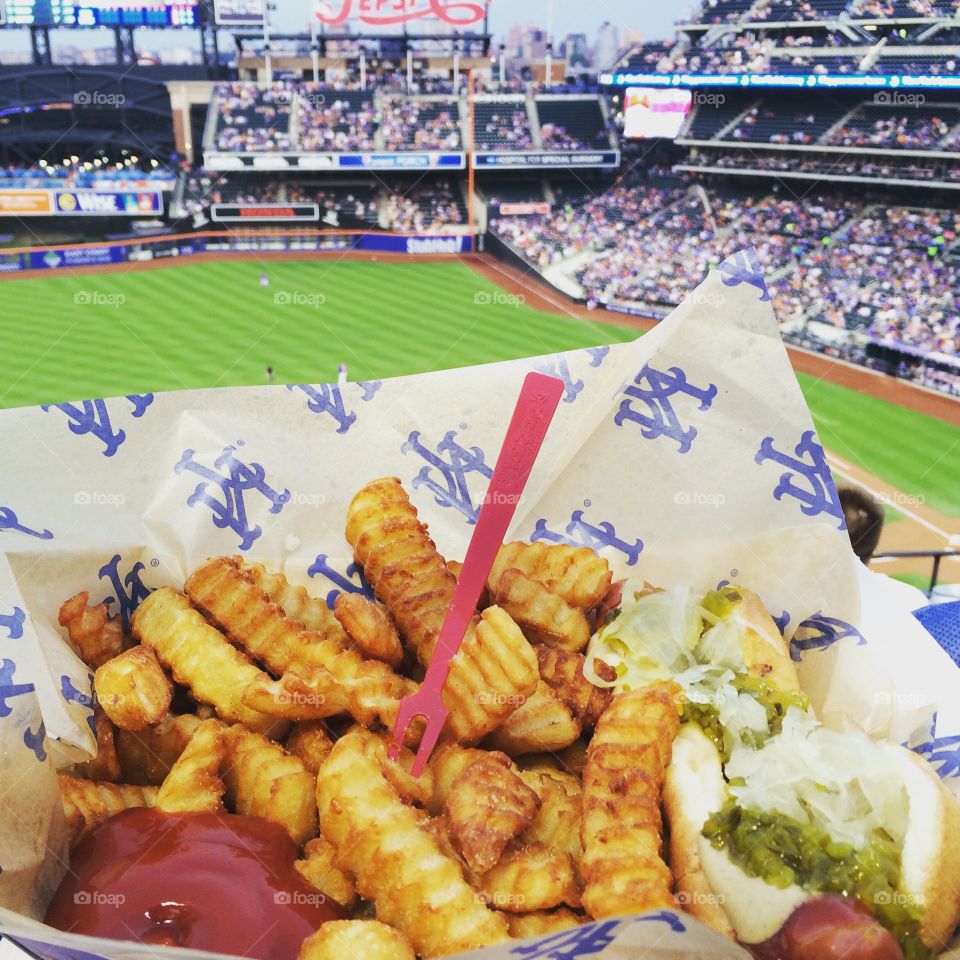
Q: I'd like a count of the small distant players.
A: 3